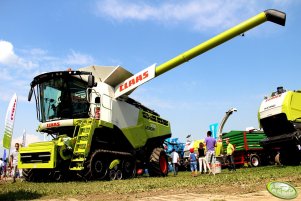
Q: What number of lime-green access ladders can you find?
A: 1